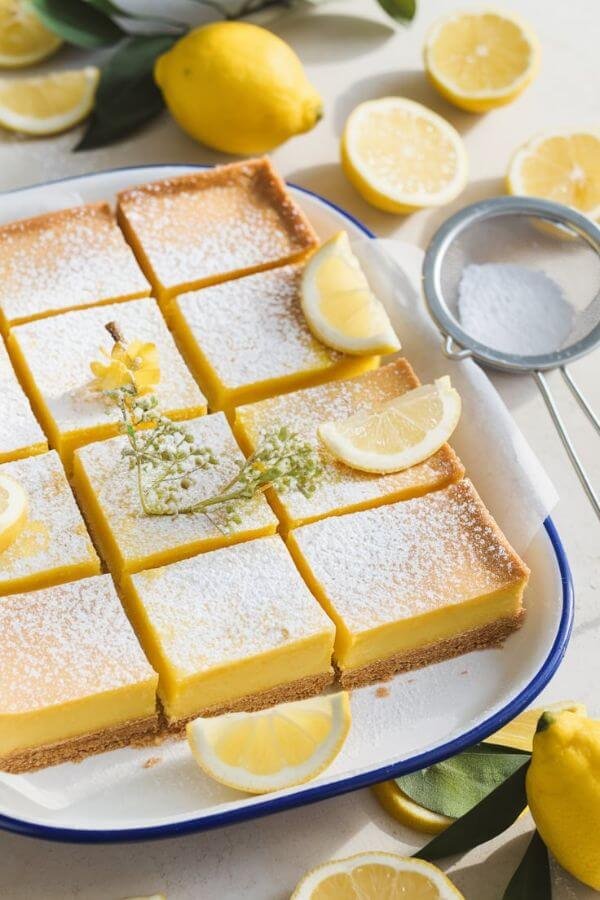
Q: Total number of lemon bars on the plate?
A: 11